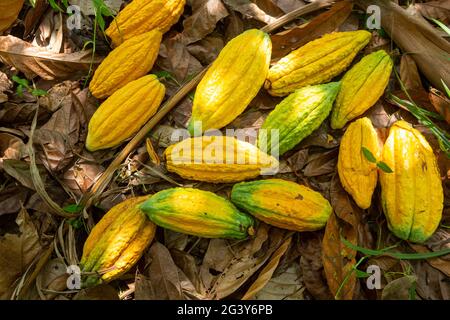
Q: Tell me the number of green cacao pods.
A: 1